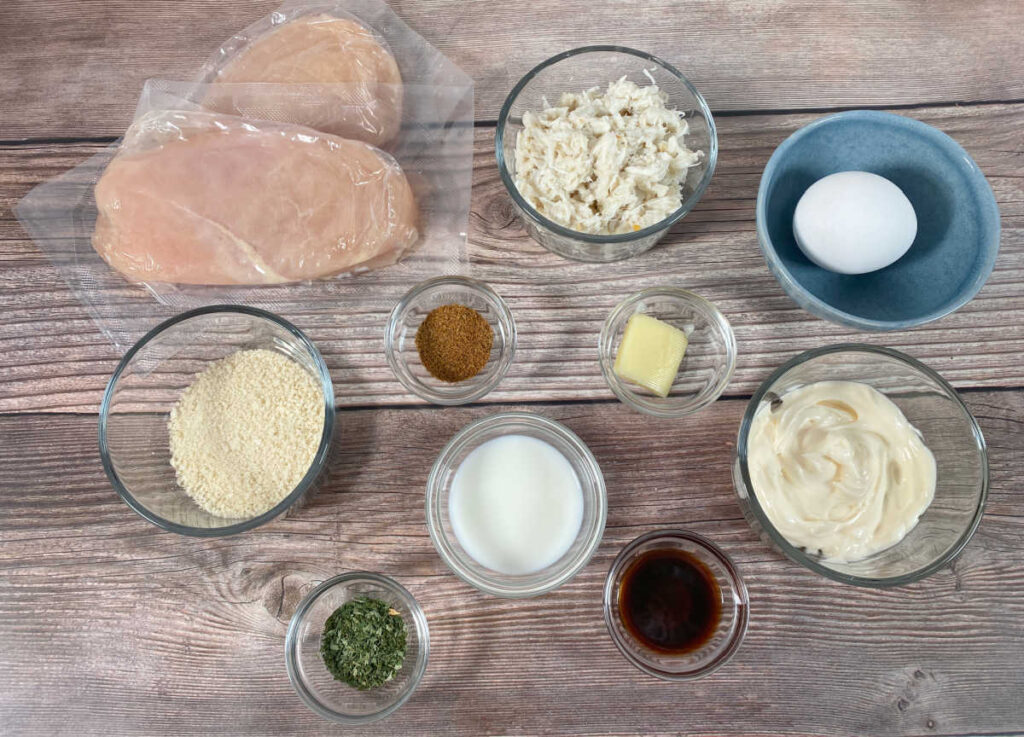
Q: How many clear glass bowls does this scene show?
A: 8